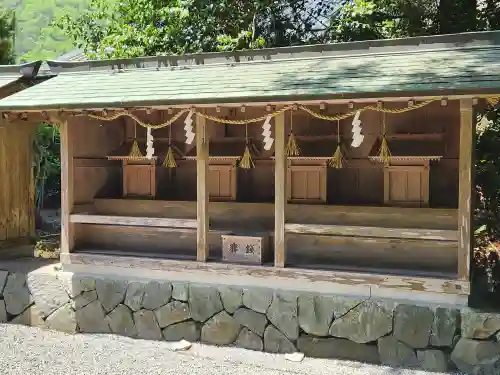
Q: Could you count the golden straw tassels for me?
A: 6